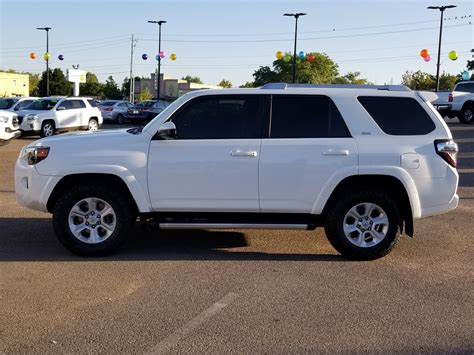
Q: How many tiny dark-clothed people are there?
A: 0